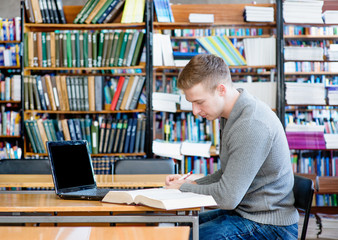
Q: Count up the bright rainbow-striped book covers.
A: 0